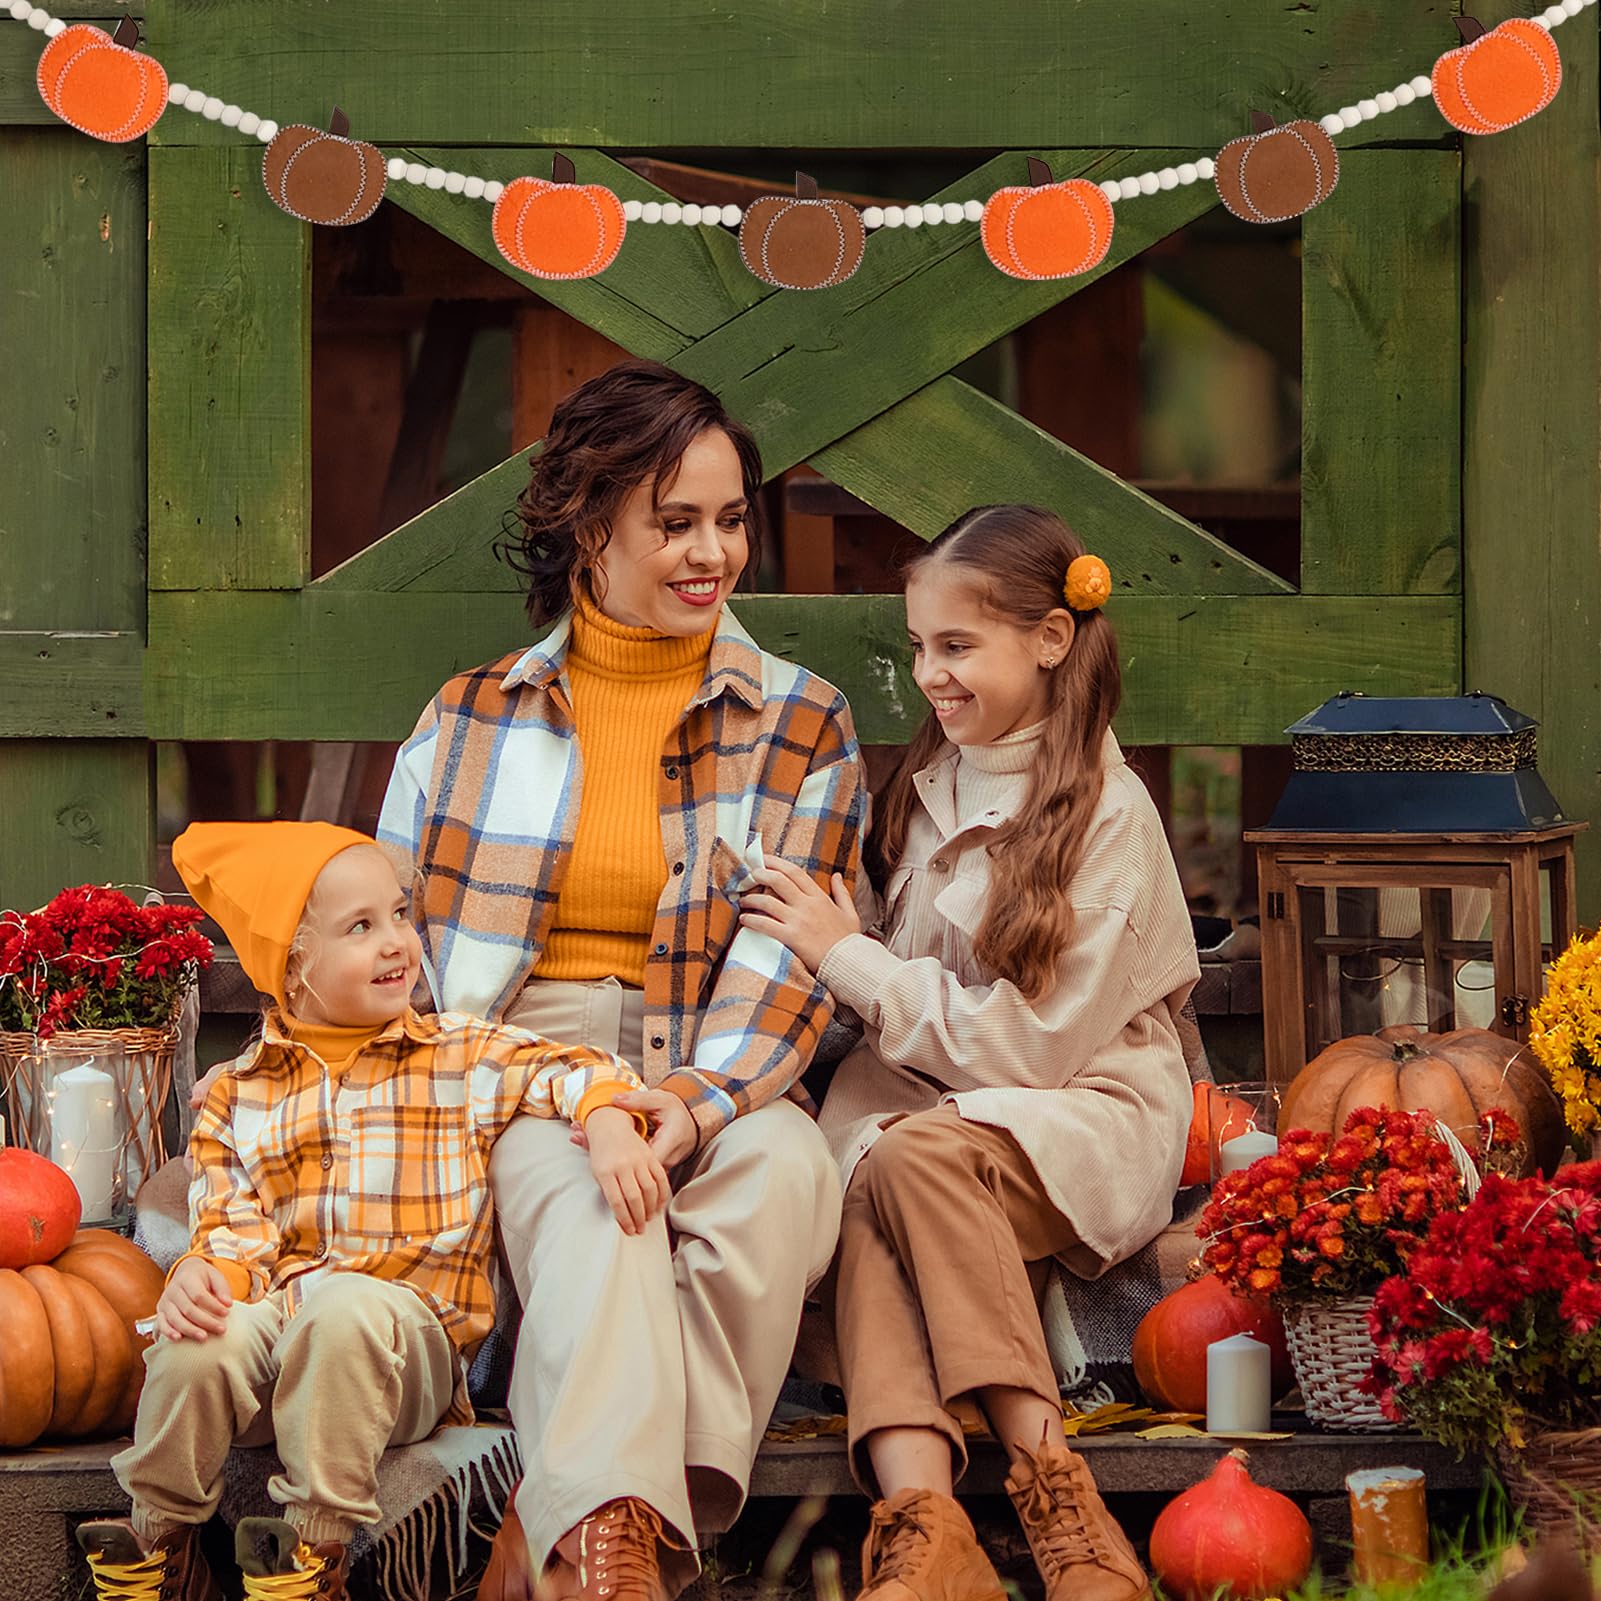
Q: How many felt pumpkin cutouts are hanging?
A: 7